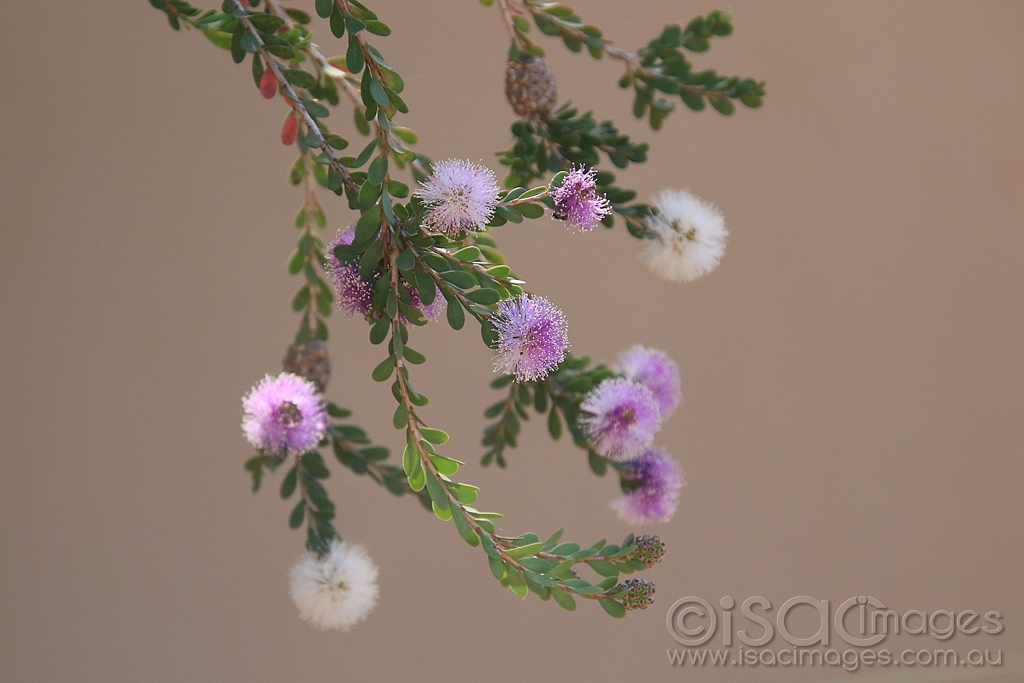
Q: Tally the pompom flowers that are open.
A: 11